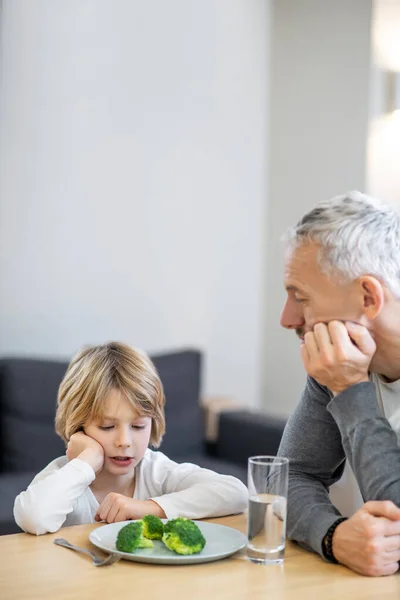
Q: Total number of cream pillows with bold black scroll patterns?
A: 0